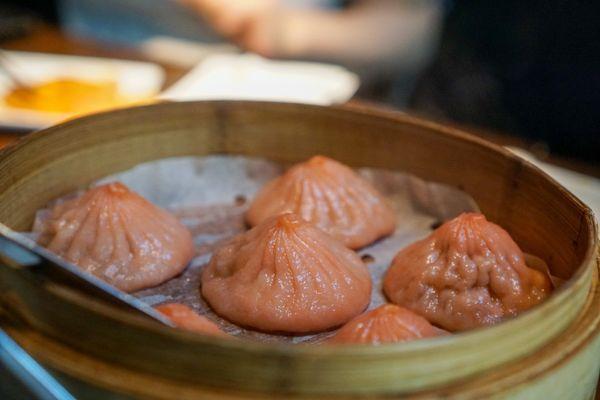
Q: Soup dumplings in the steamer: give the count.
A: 6